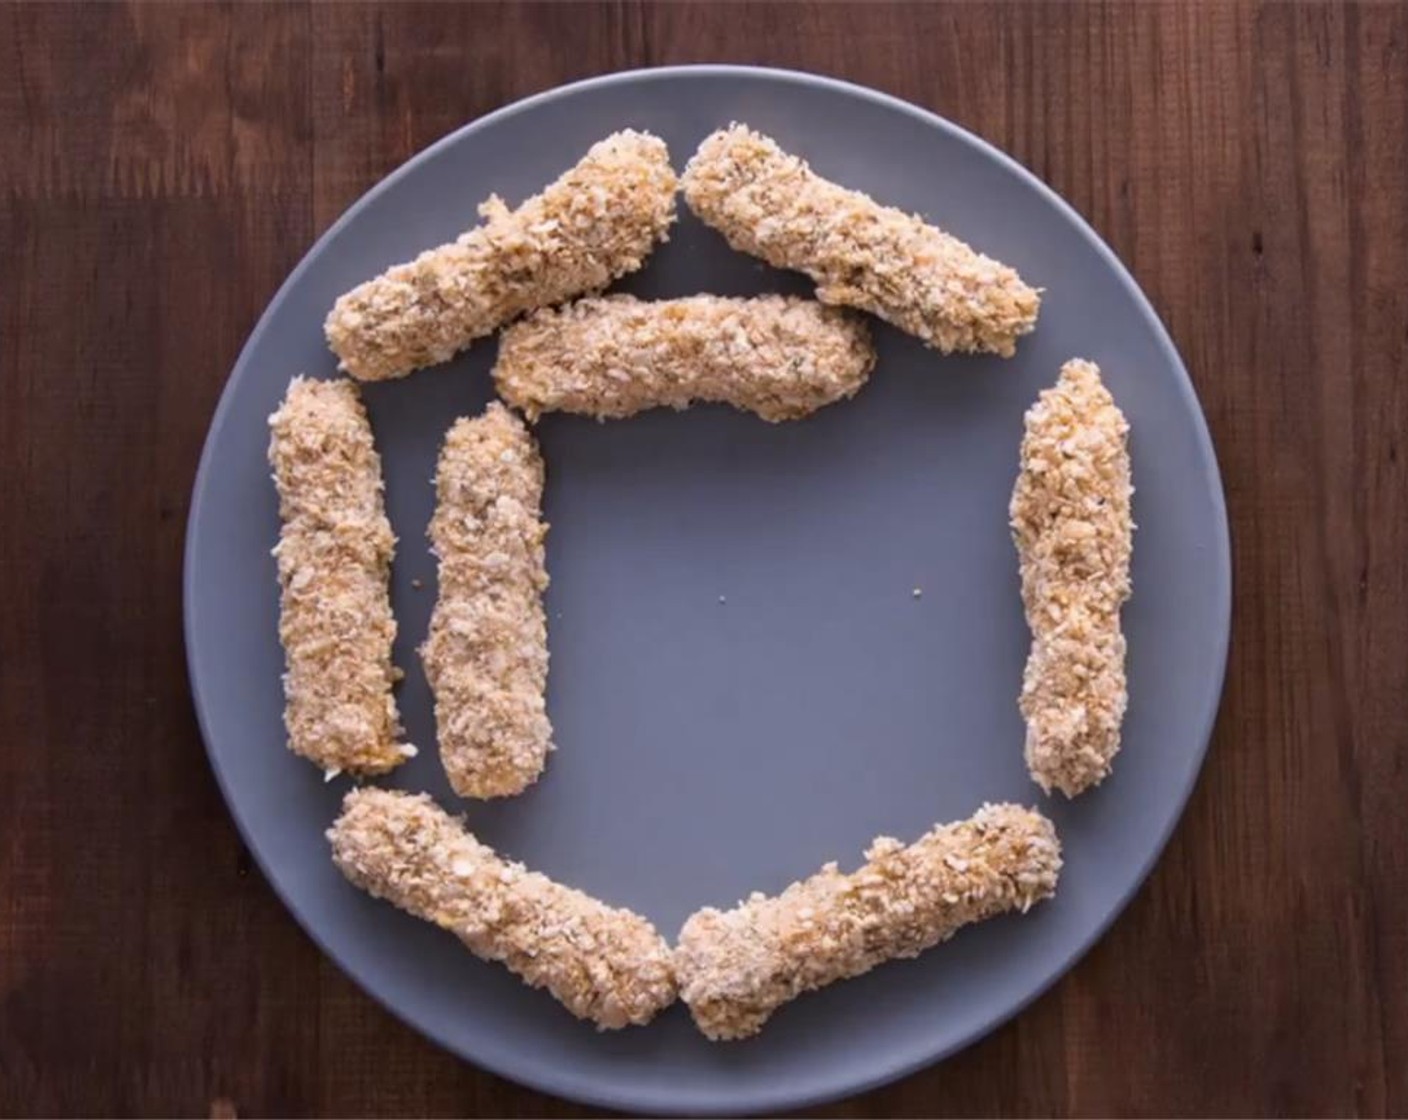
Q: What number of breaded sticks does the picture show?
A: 8